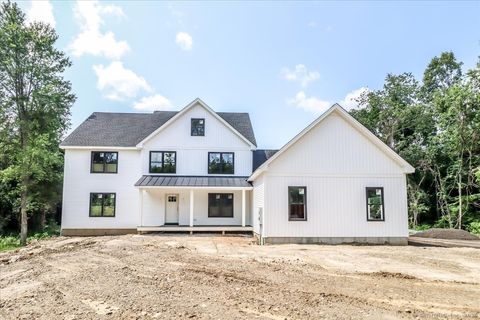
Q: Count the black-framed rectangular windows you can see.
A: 8